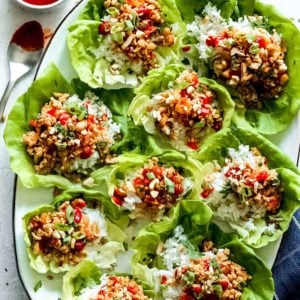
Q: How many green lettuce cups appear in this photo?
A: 9